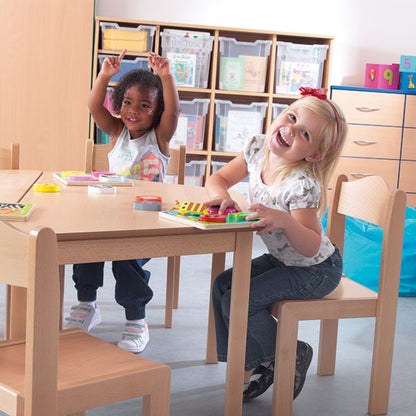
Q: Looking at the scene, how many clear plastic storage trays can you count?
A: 12